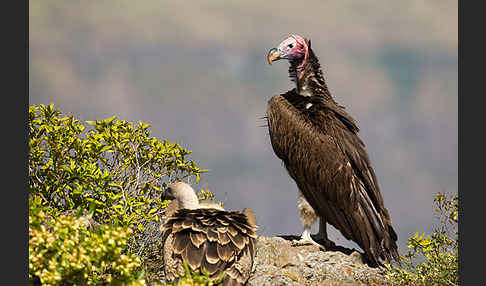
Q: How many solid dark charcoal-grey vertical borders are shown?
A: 2